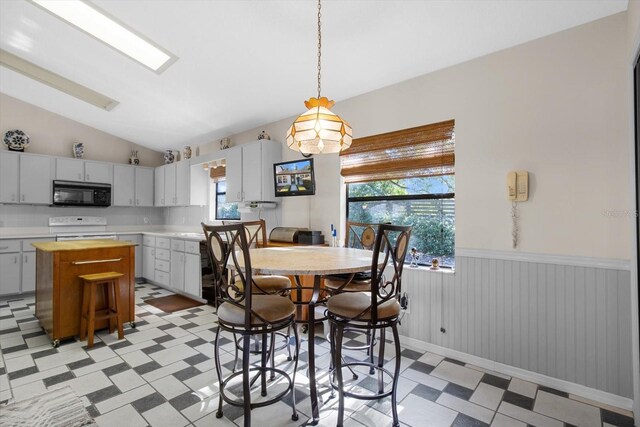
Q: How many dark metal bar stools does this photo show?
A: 4